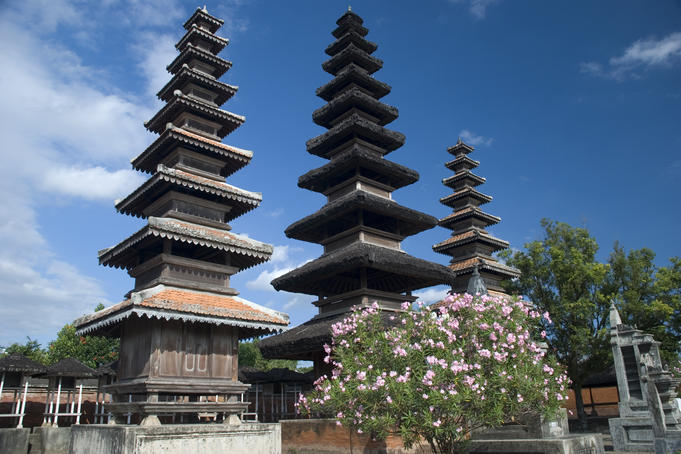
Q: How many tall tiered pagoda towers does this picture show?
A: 3